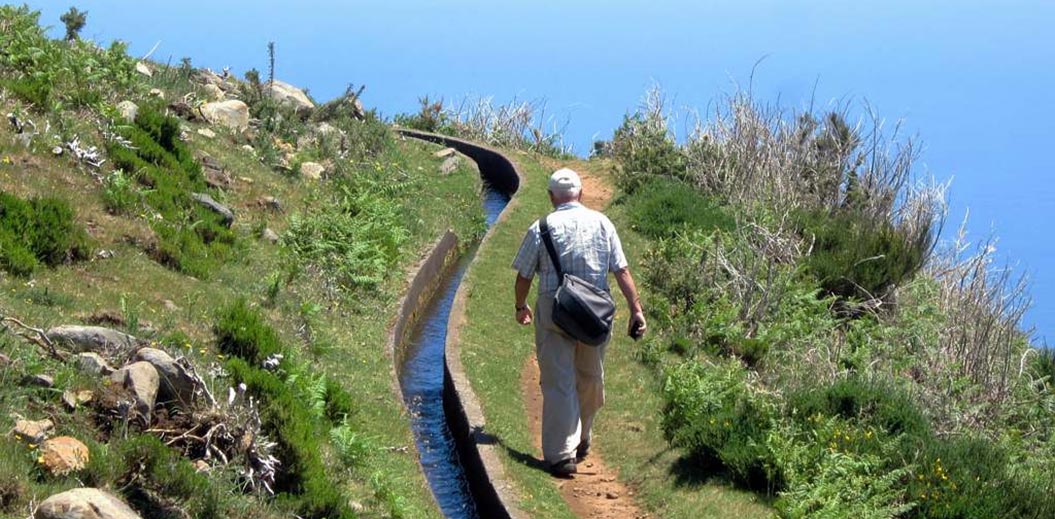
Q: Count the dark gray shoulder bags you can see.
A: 1